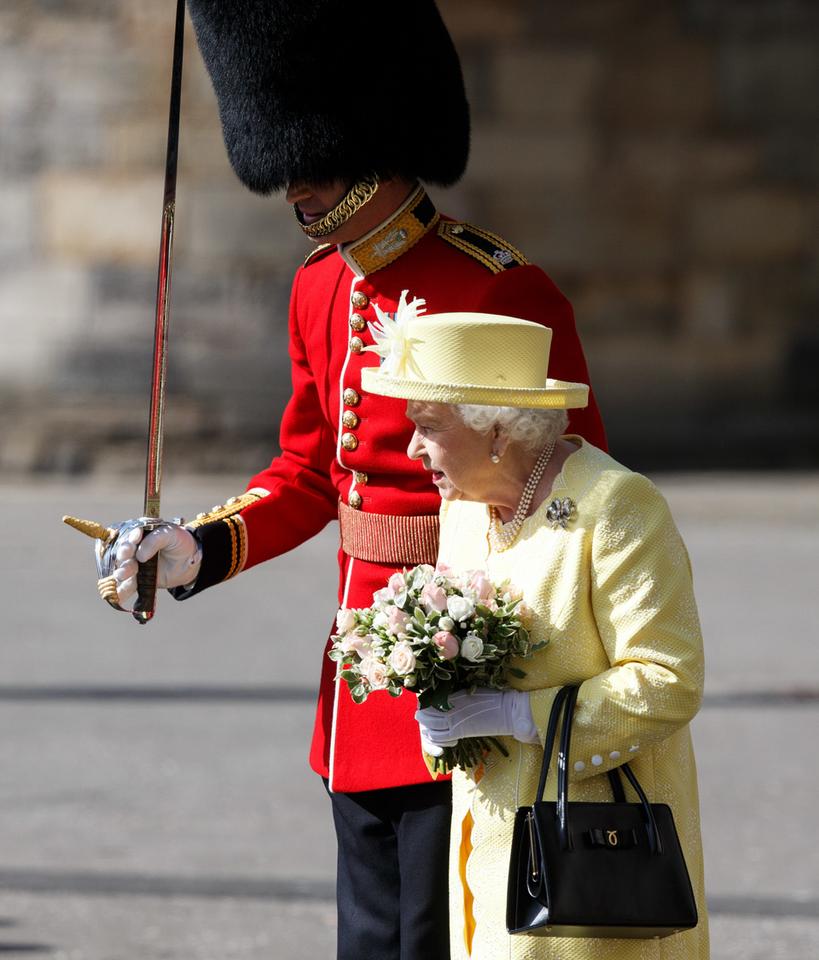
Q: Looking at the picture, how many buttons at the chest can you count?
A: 8